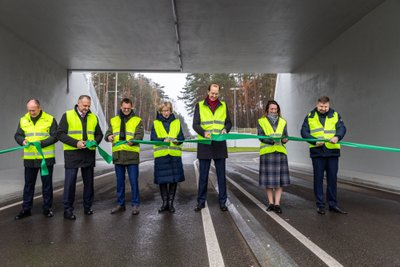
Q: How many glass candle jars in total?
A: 0